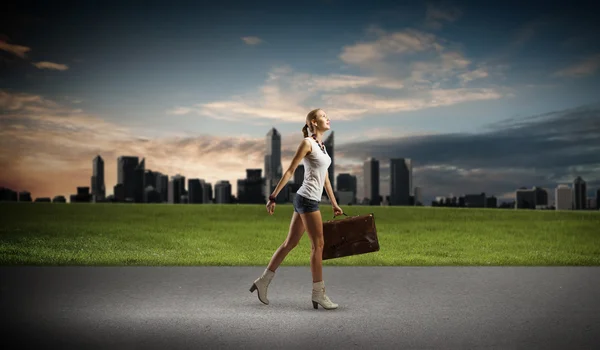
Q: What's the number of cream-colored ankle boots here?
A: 2